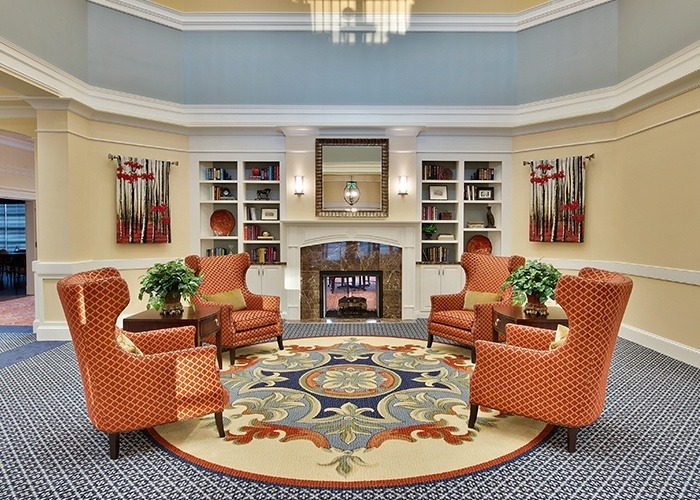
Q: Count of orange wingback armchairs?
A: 4